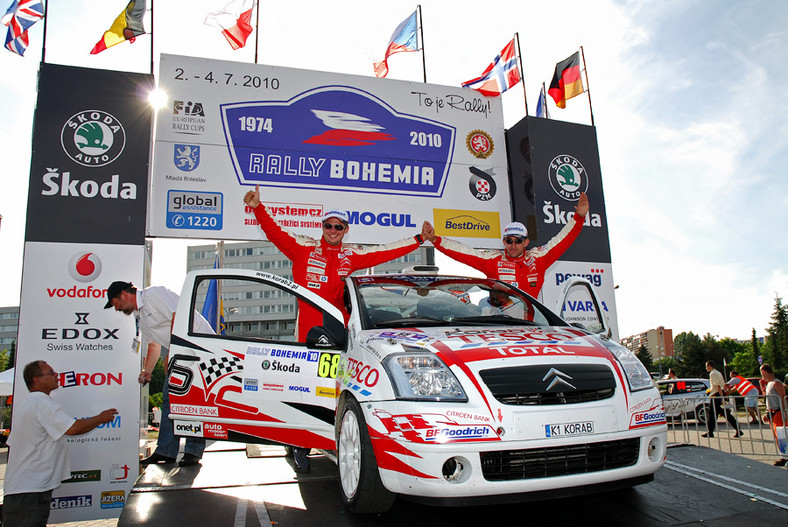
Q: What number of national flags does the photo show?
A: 7